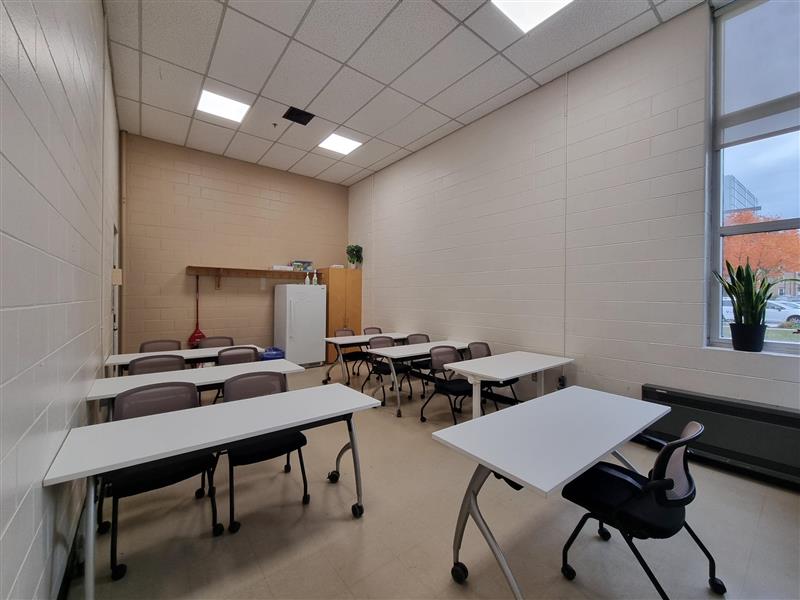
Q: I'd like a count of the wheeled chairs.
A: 13